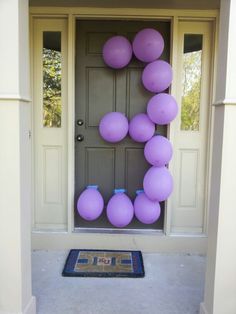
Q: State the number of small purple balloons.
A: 11